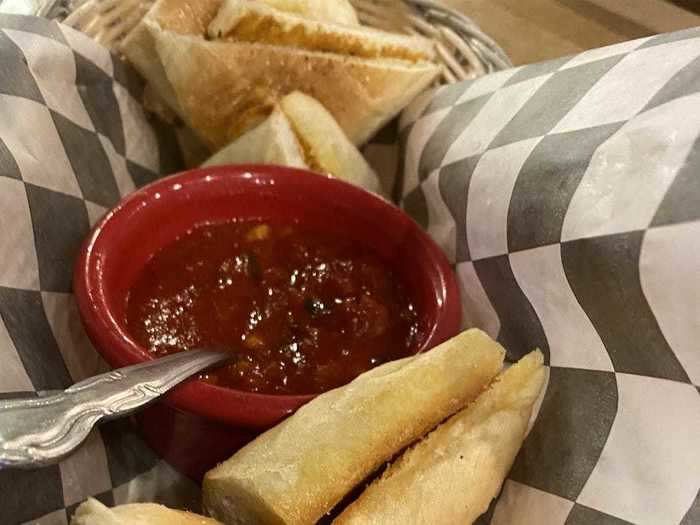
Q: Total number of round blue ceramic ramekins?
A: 0